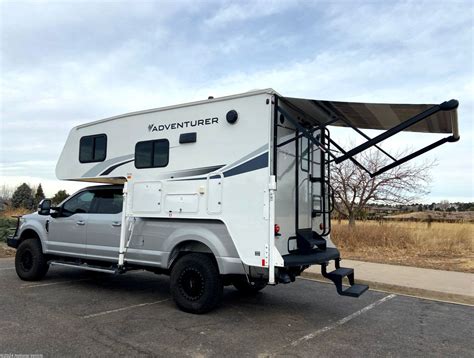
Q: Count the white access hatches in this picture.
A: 3